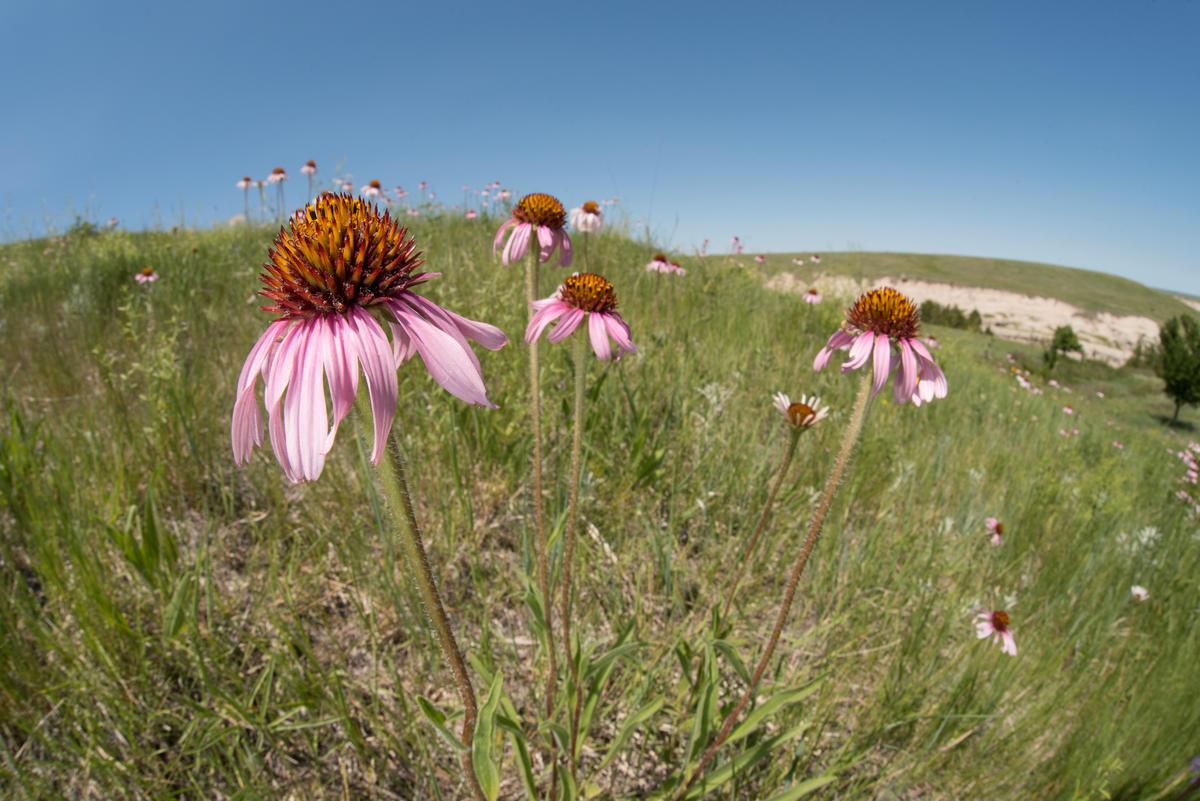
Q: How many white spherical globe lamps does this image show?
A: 0